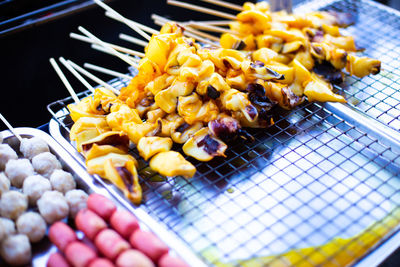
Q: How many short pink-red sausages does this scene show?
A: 11